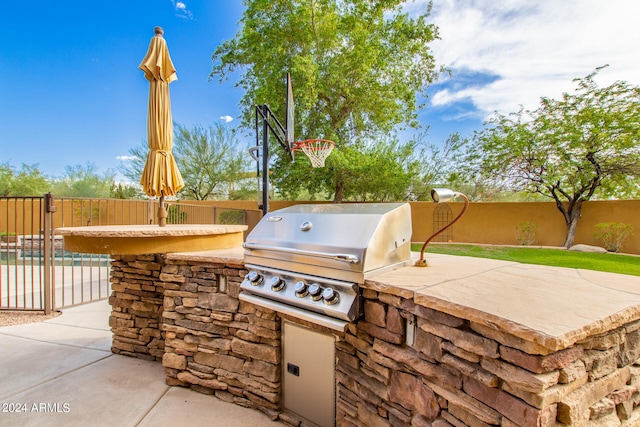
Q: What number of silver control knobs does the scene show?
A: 5